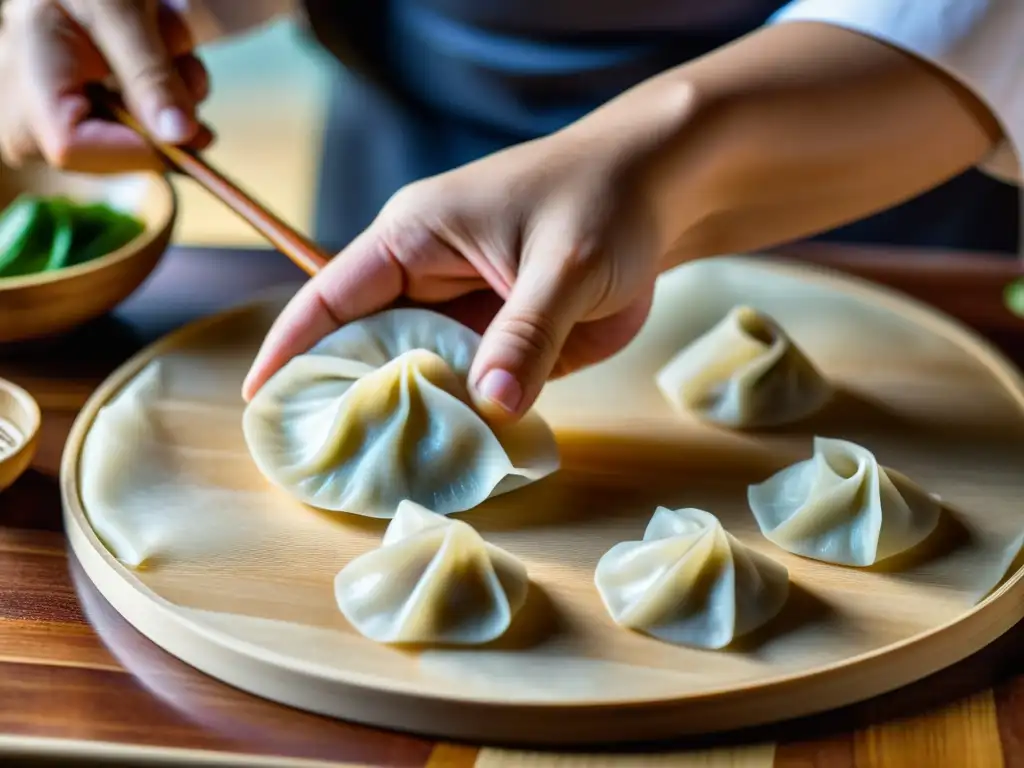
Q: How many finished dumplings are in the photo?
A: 4